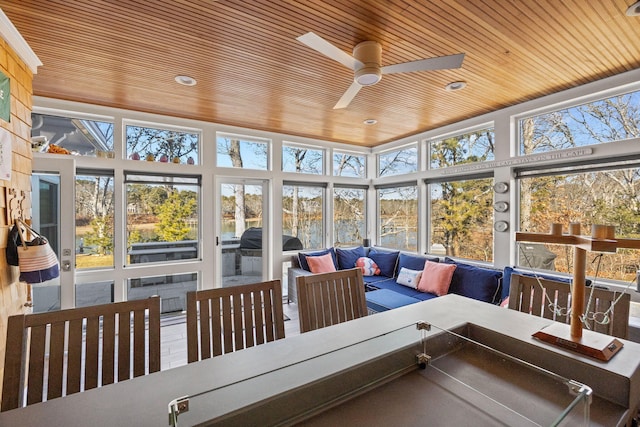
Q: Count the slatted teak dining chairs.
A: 4